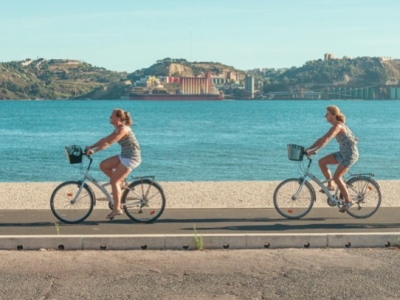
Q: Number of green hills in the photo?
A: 3